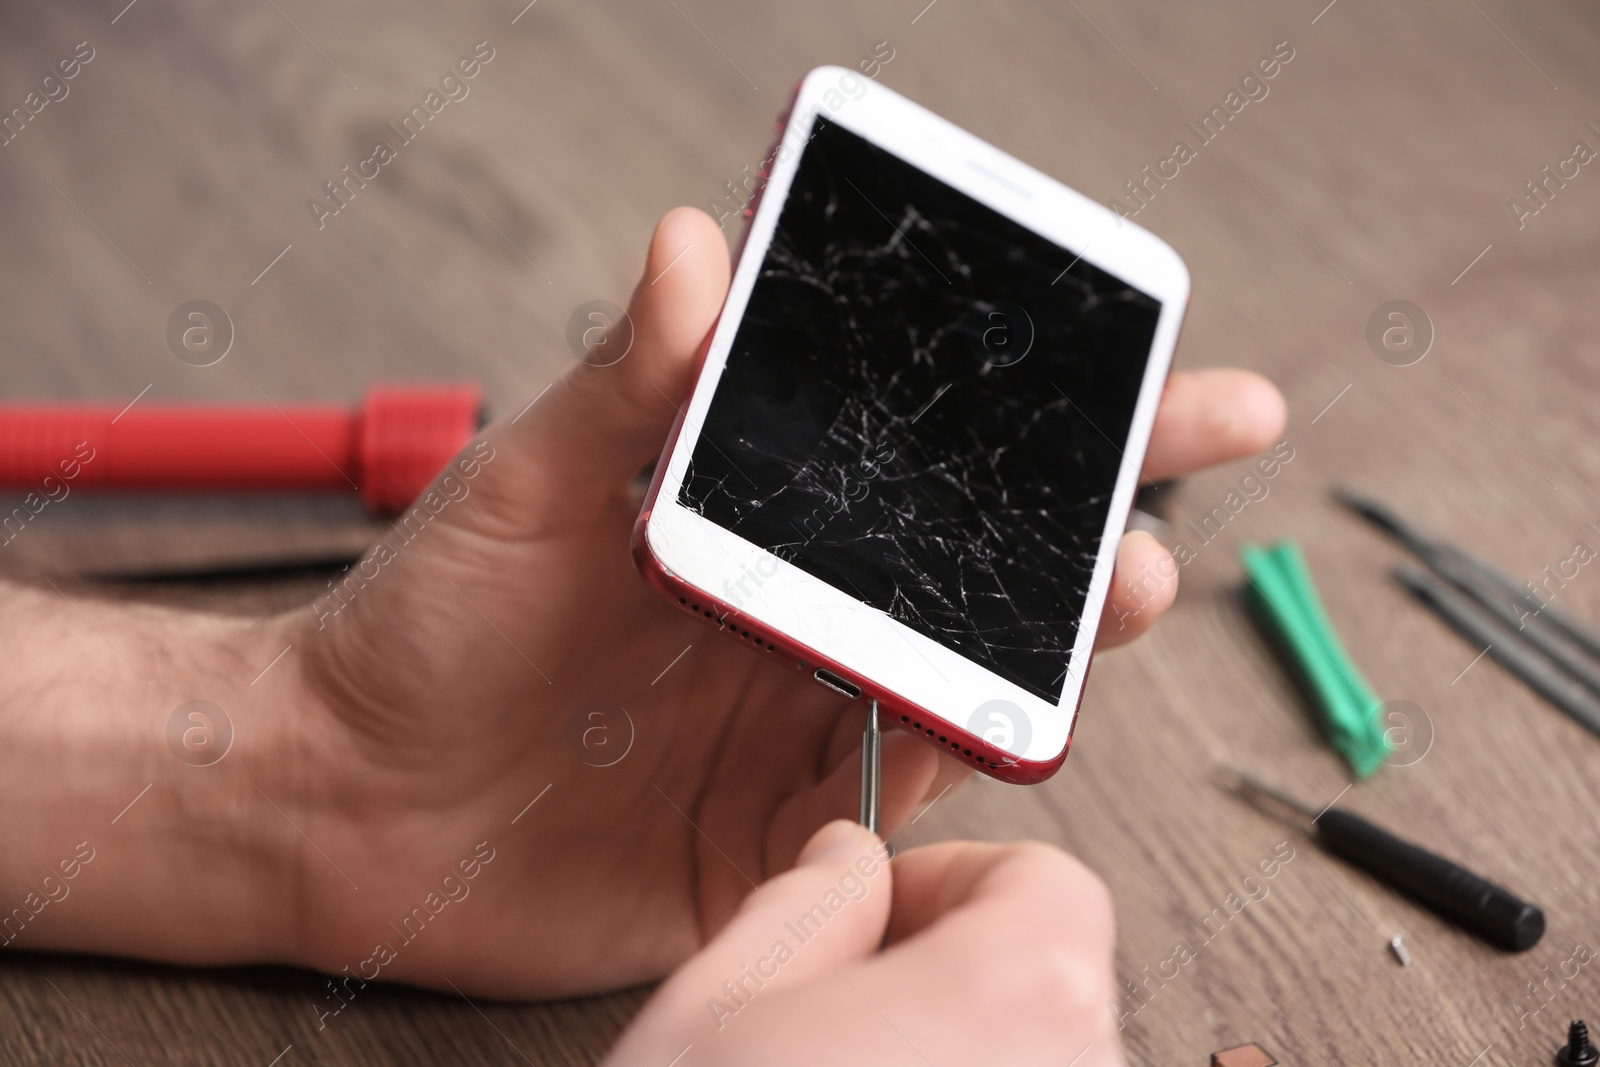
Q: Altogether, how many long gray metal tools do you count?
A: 2